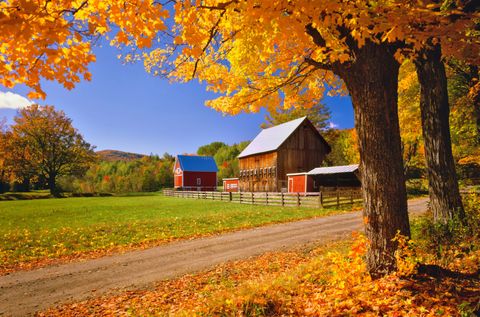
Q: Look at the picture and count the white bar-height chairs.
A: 0